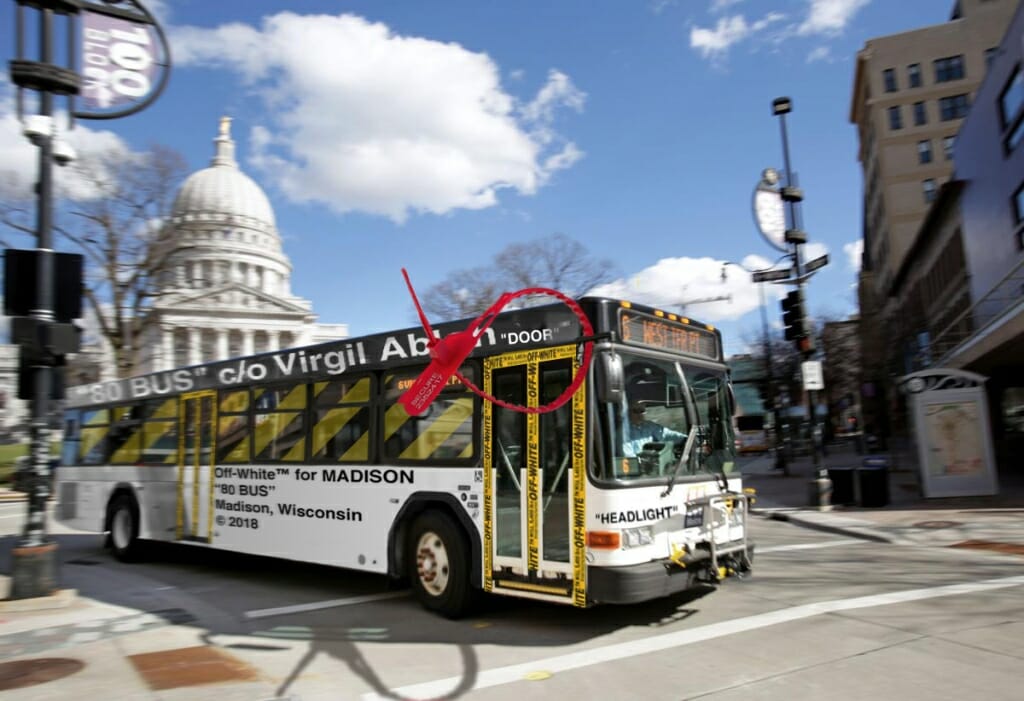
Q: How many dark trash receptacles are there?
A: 2